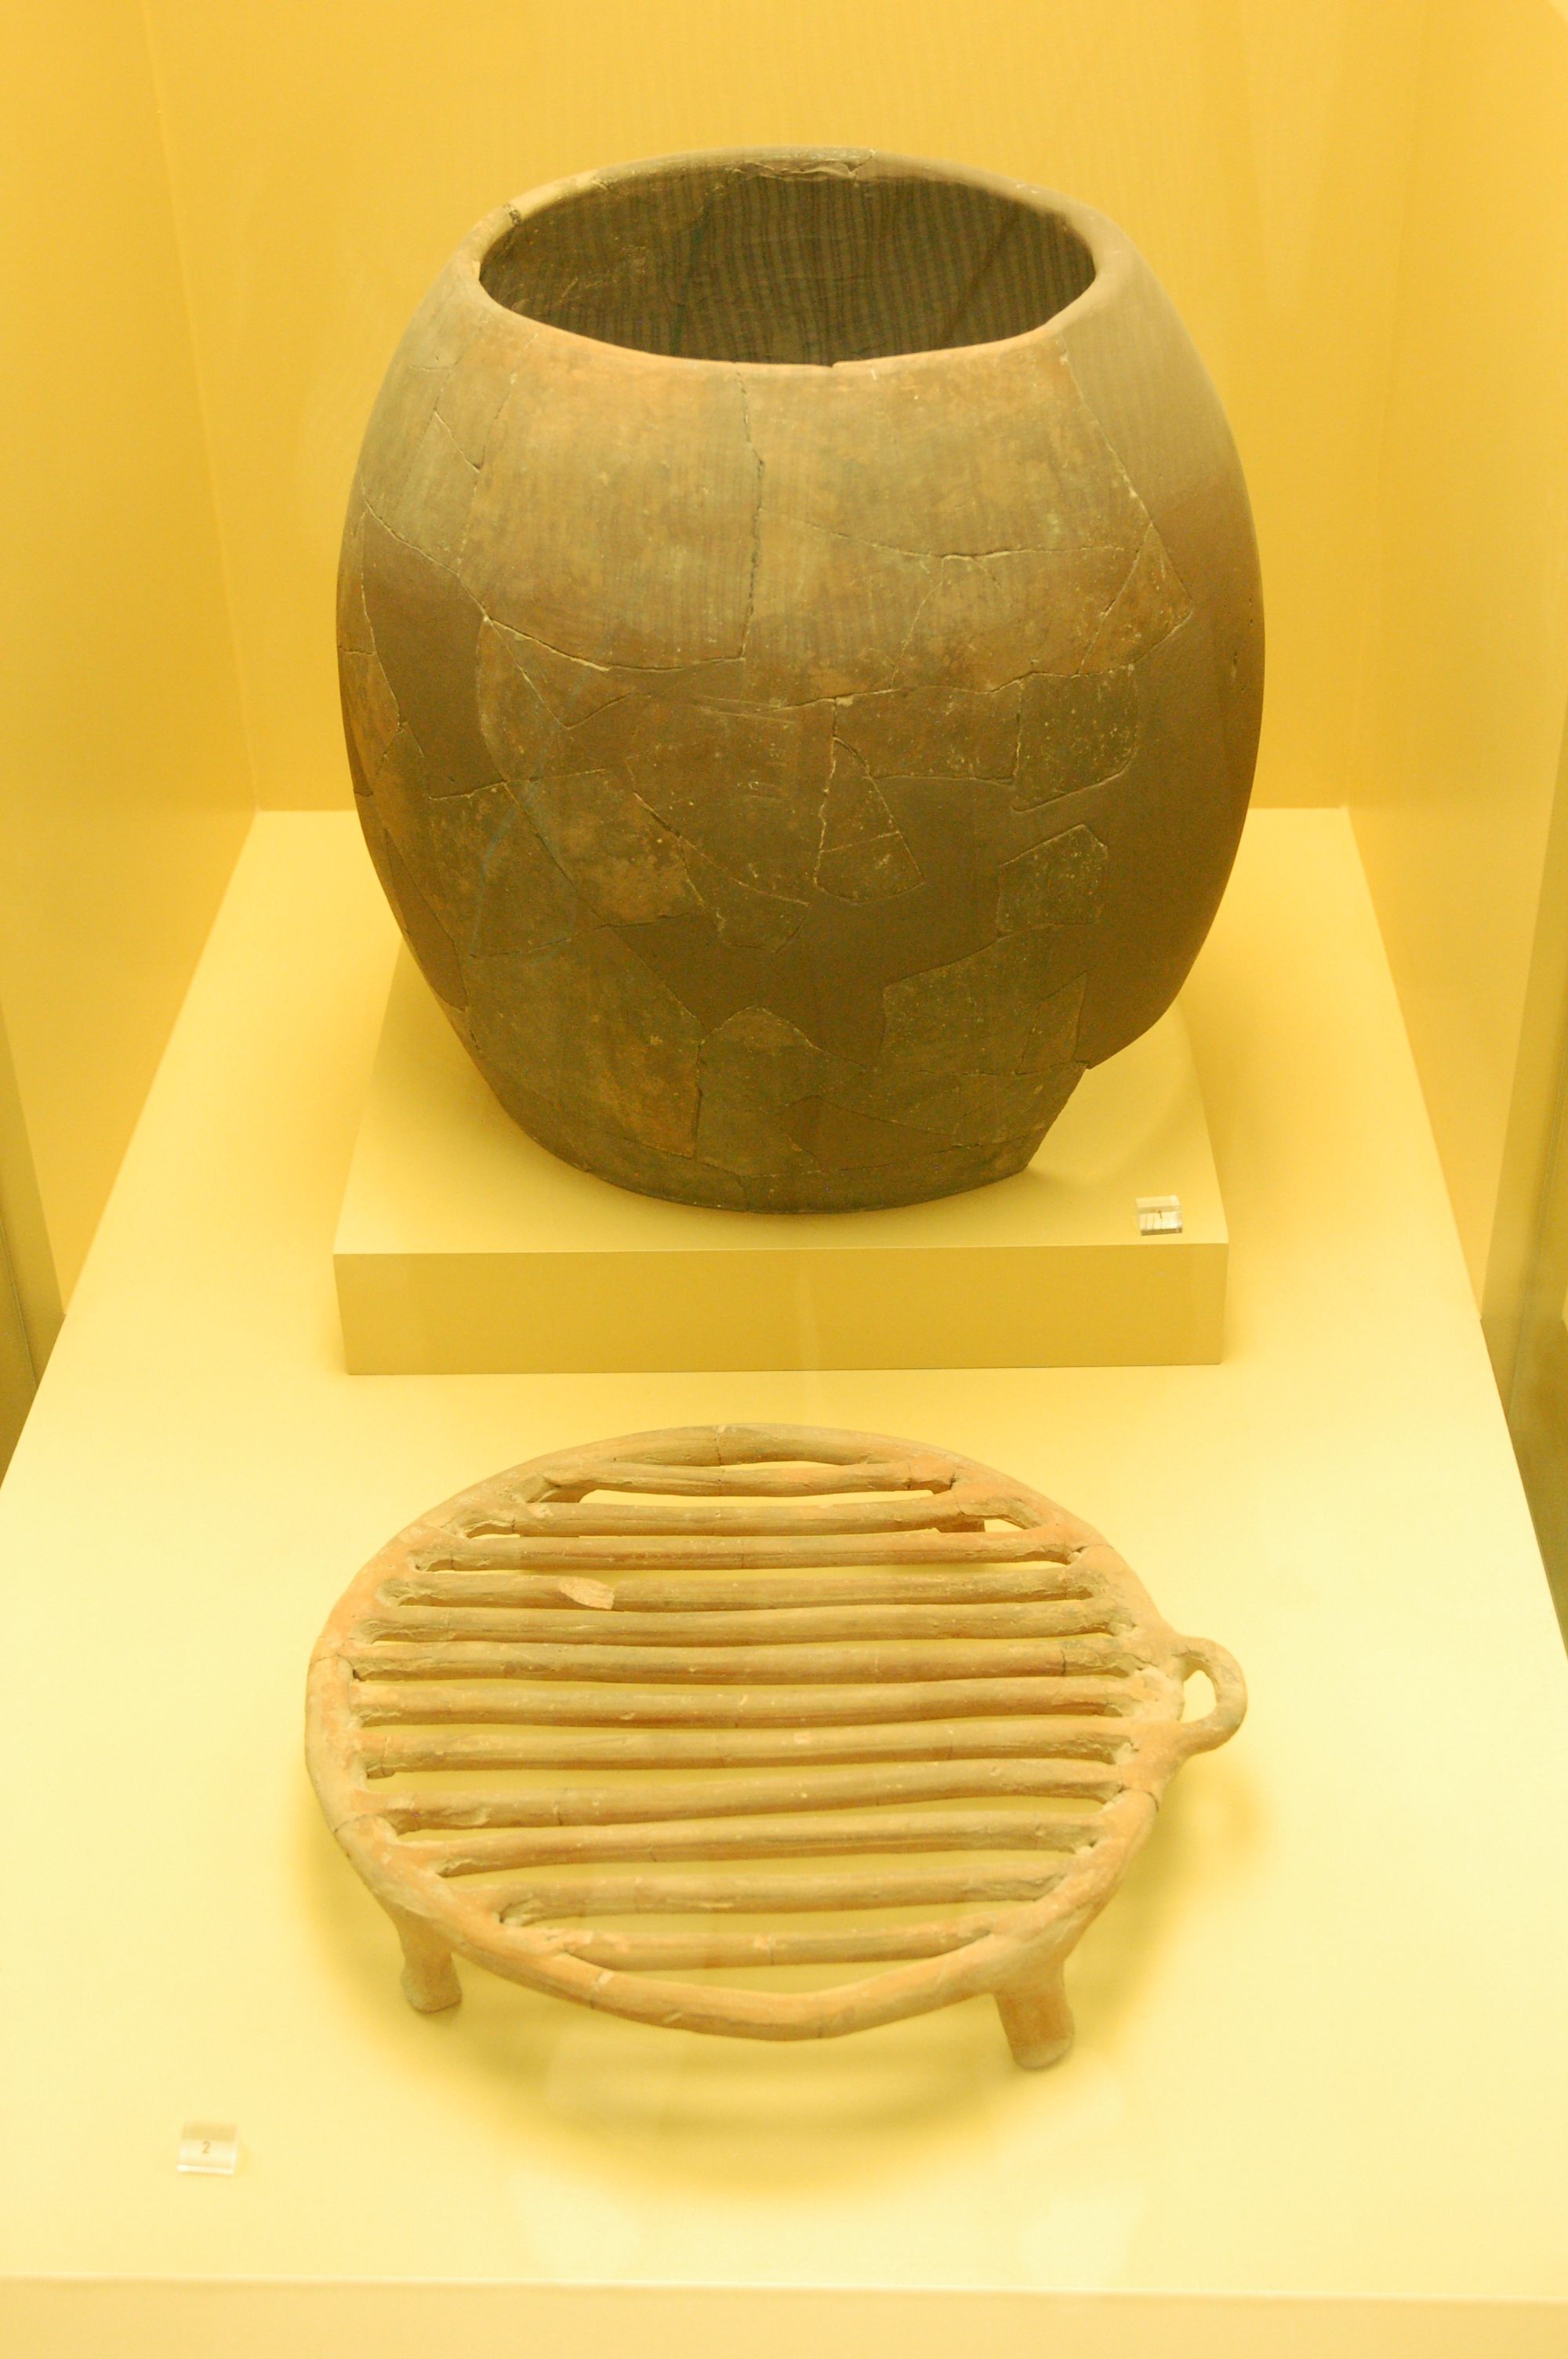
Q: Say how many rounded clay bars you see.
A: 12